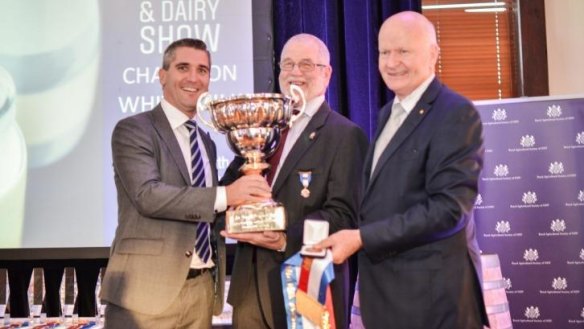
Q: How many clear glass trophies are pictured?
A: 4